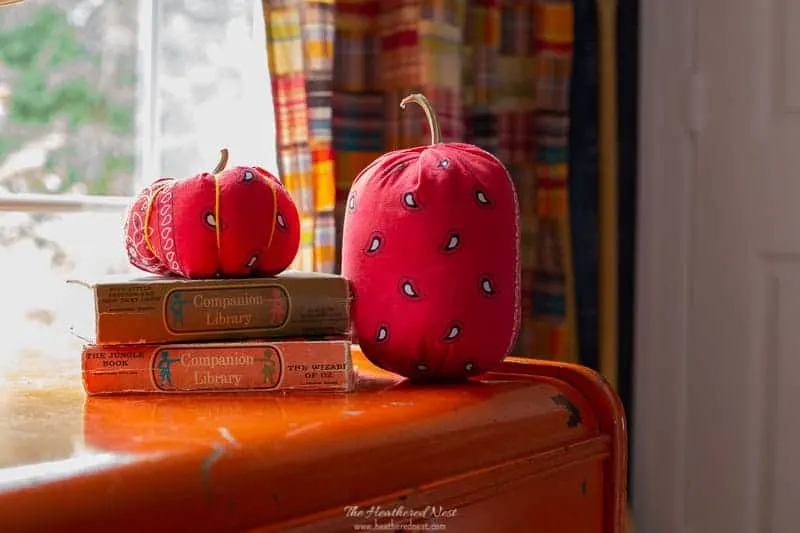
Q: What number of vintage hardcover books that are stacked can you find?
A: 2